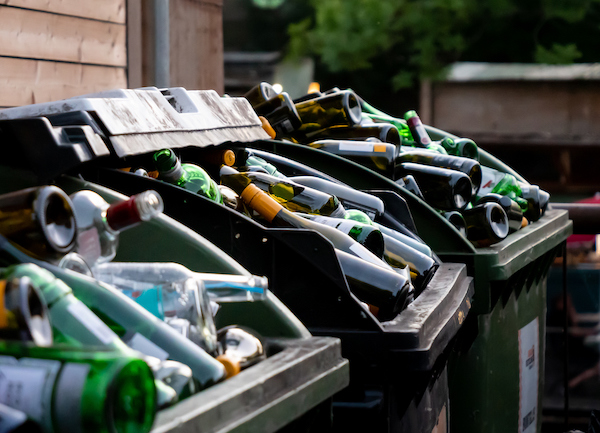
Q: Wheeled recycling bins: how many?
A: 3